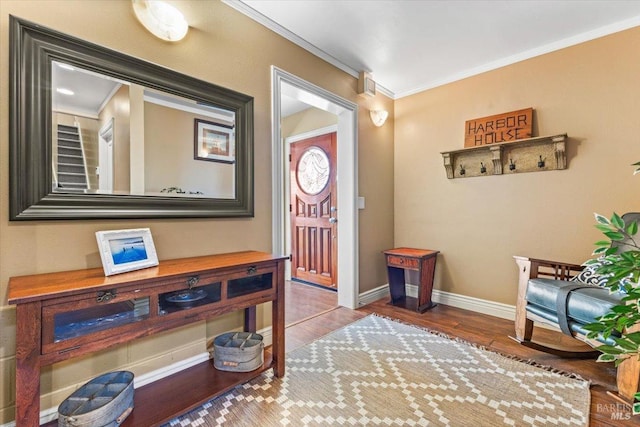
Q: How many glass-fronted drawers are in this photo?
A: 3